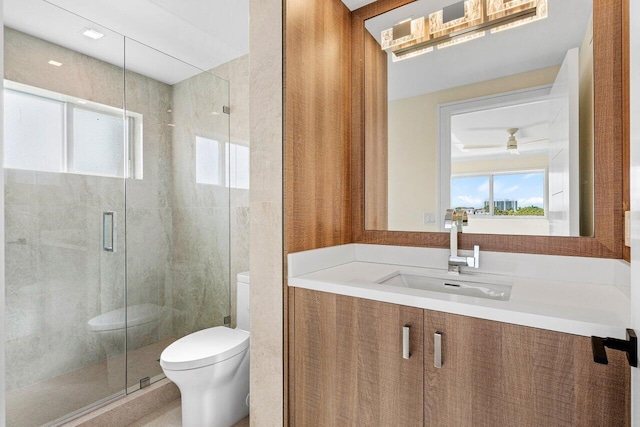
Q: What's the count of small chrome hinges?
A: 3